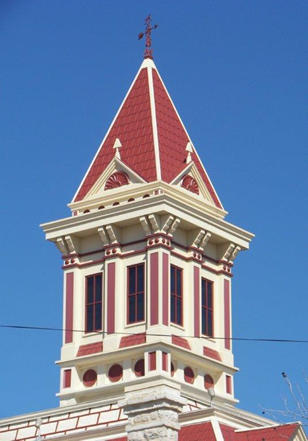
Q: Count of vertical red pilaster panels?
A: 6